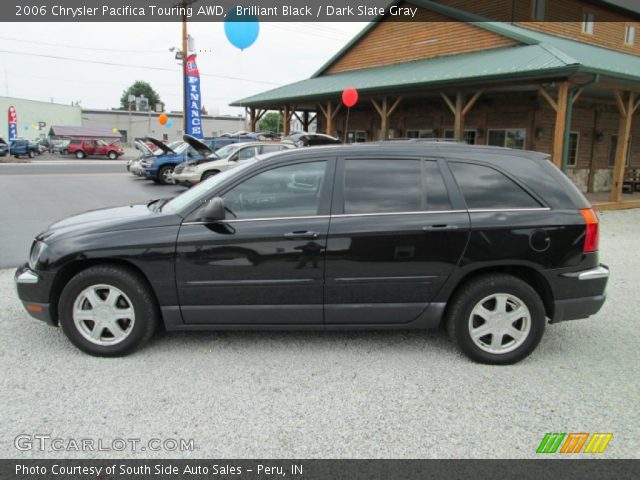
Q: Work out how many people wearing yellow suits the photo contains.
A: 0